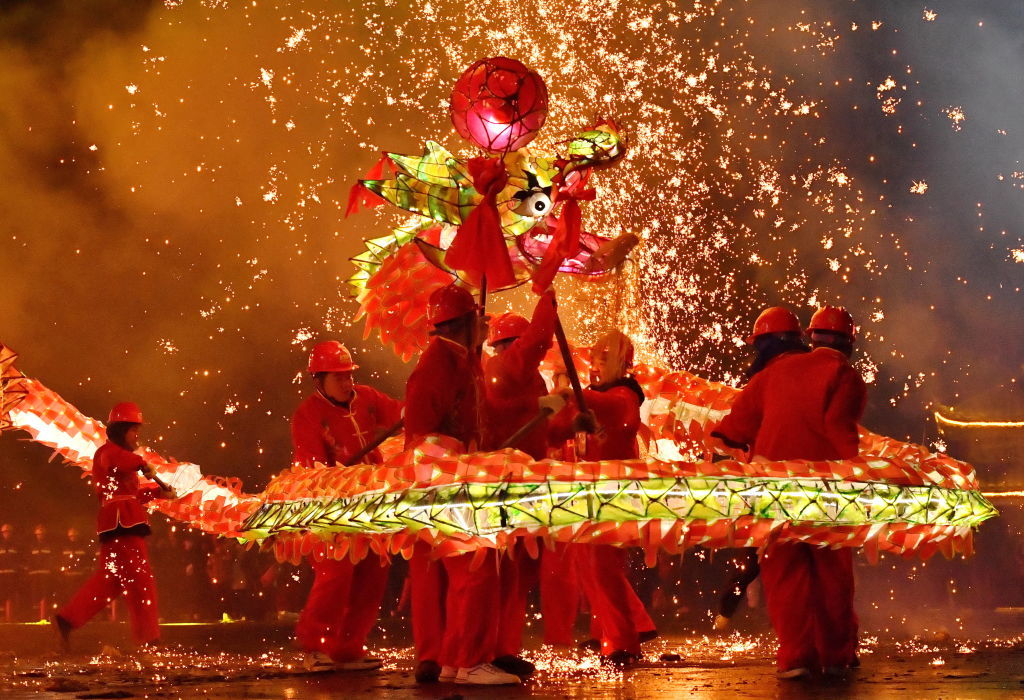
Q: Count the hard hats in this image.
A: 7